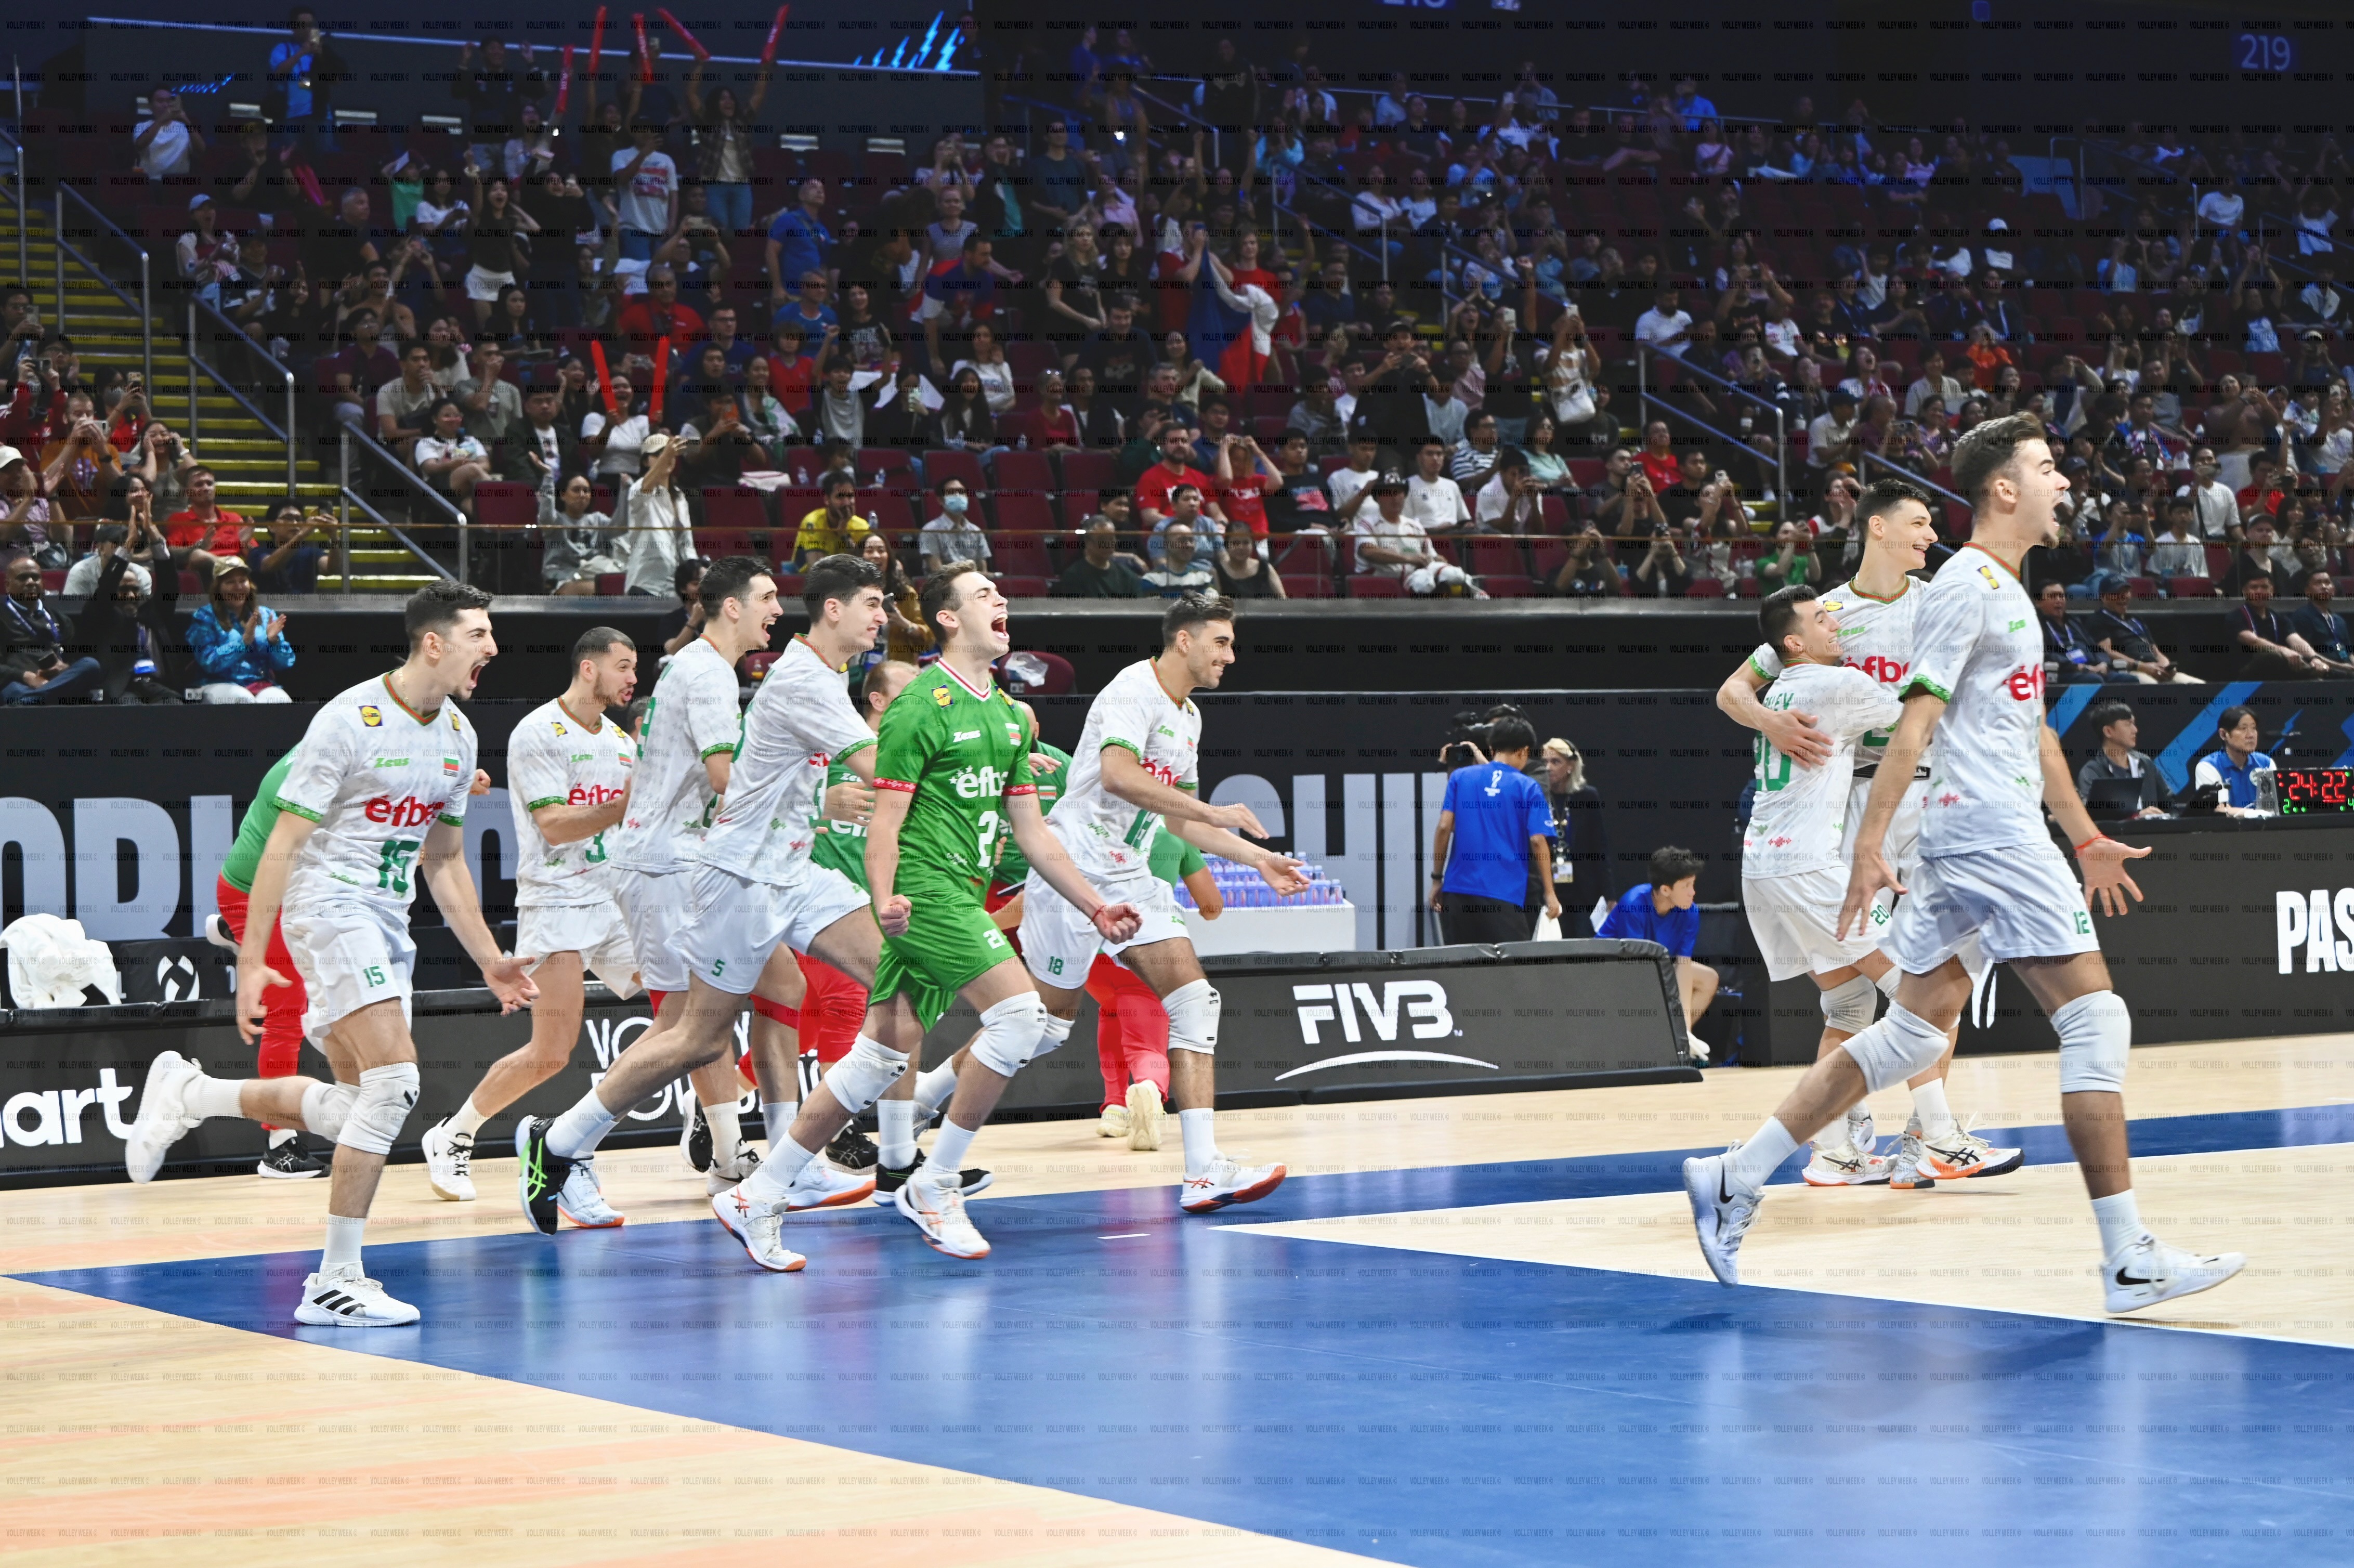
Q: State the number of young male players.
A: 9